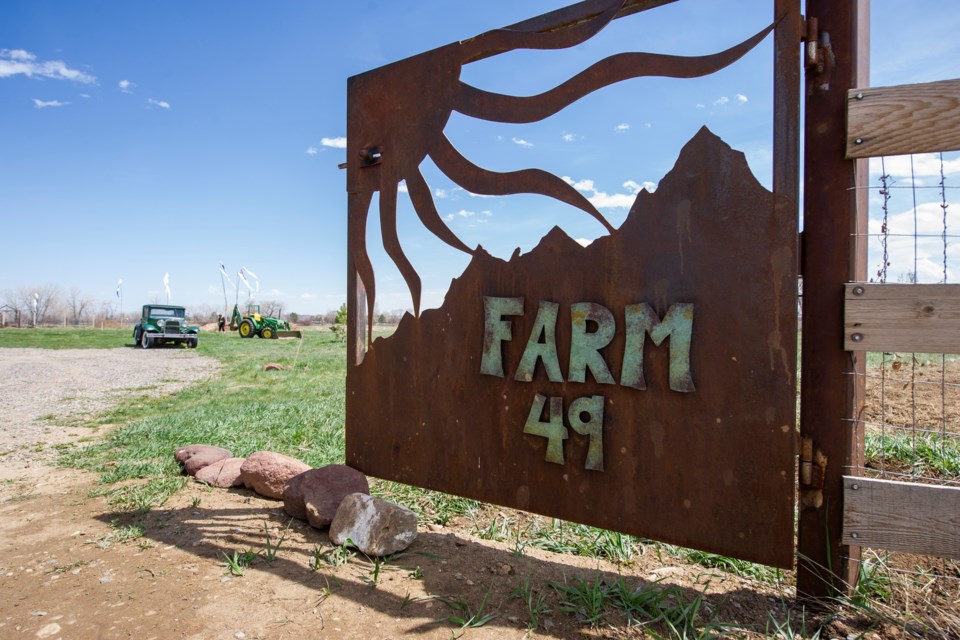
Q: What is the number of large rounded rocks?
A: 5